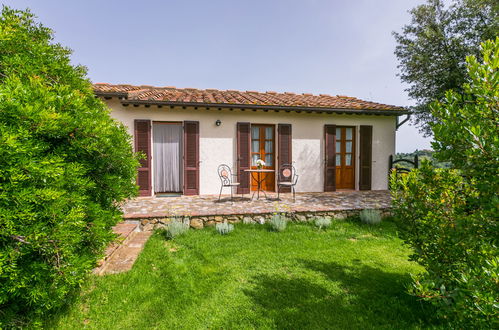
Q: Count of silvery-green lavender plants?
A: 5